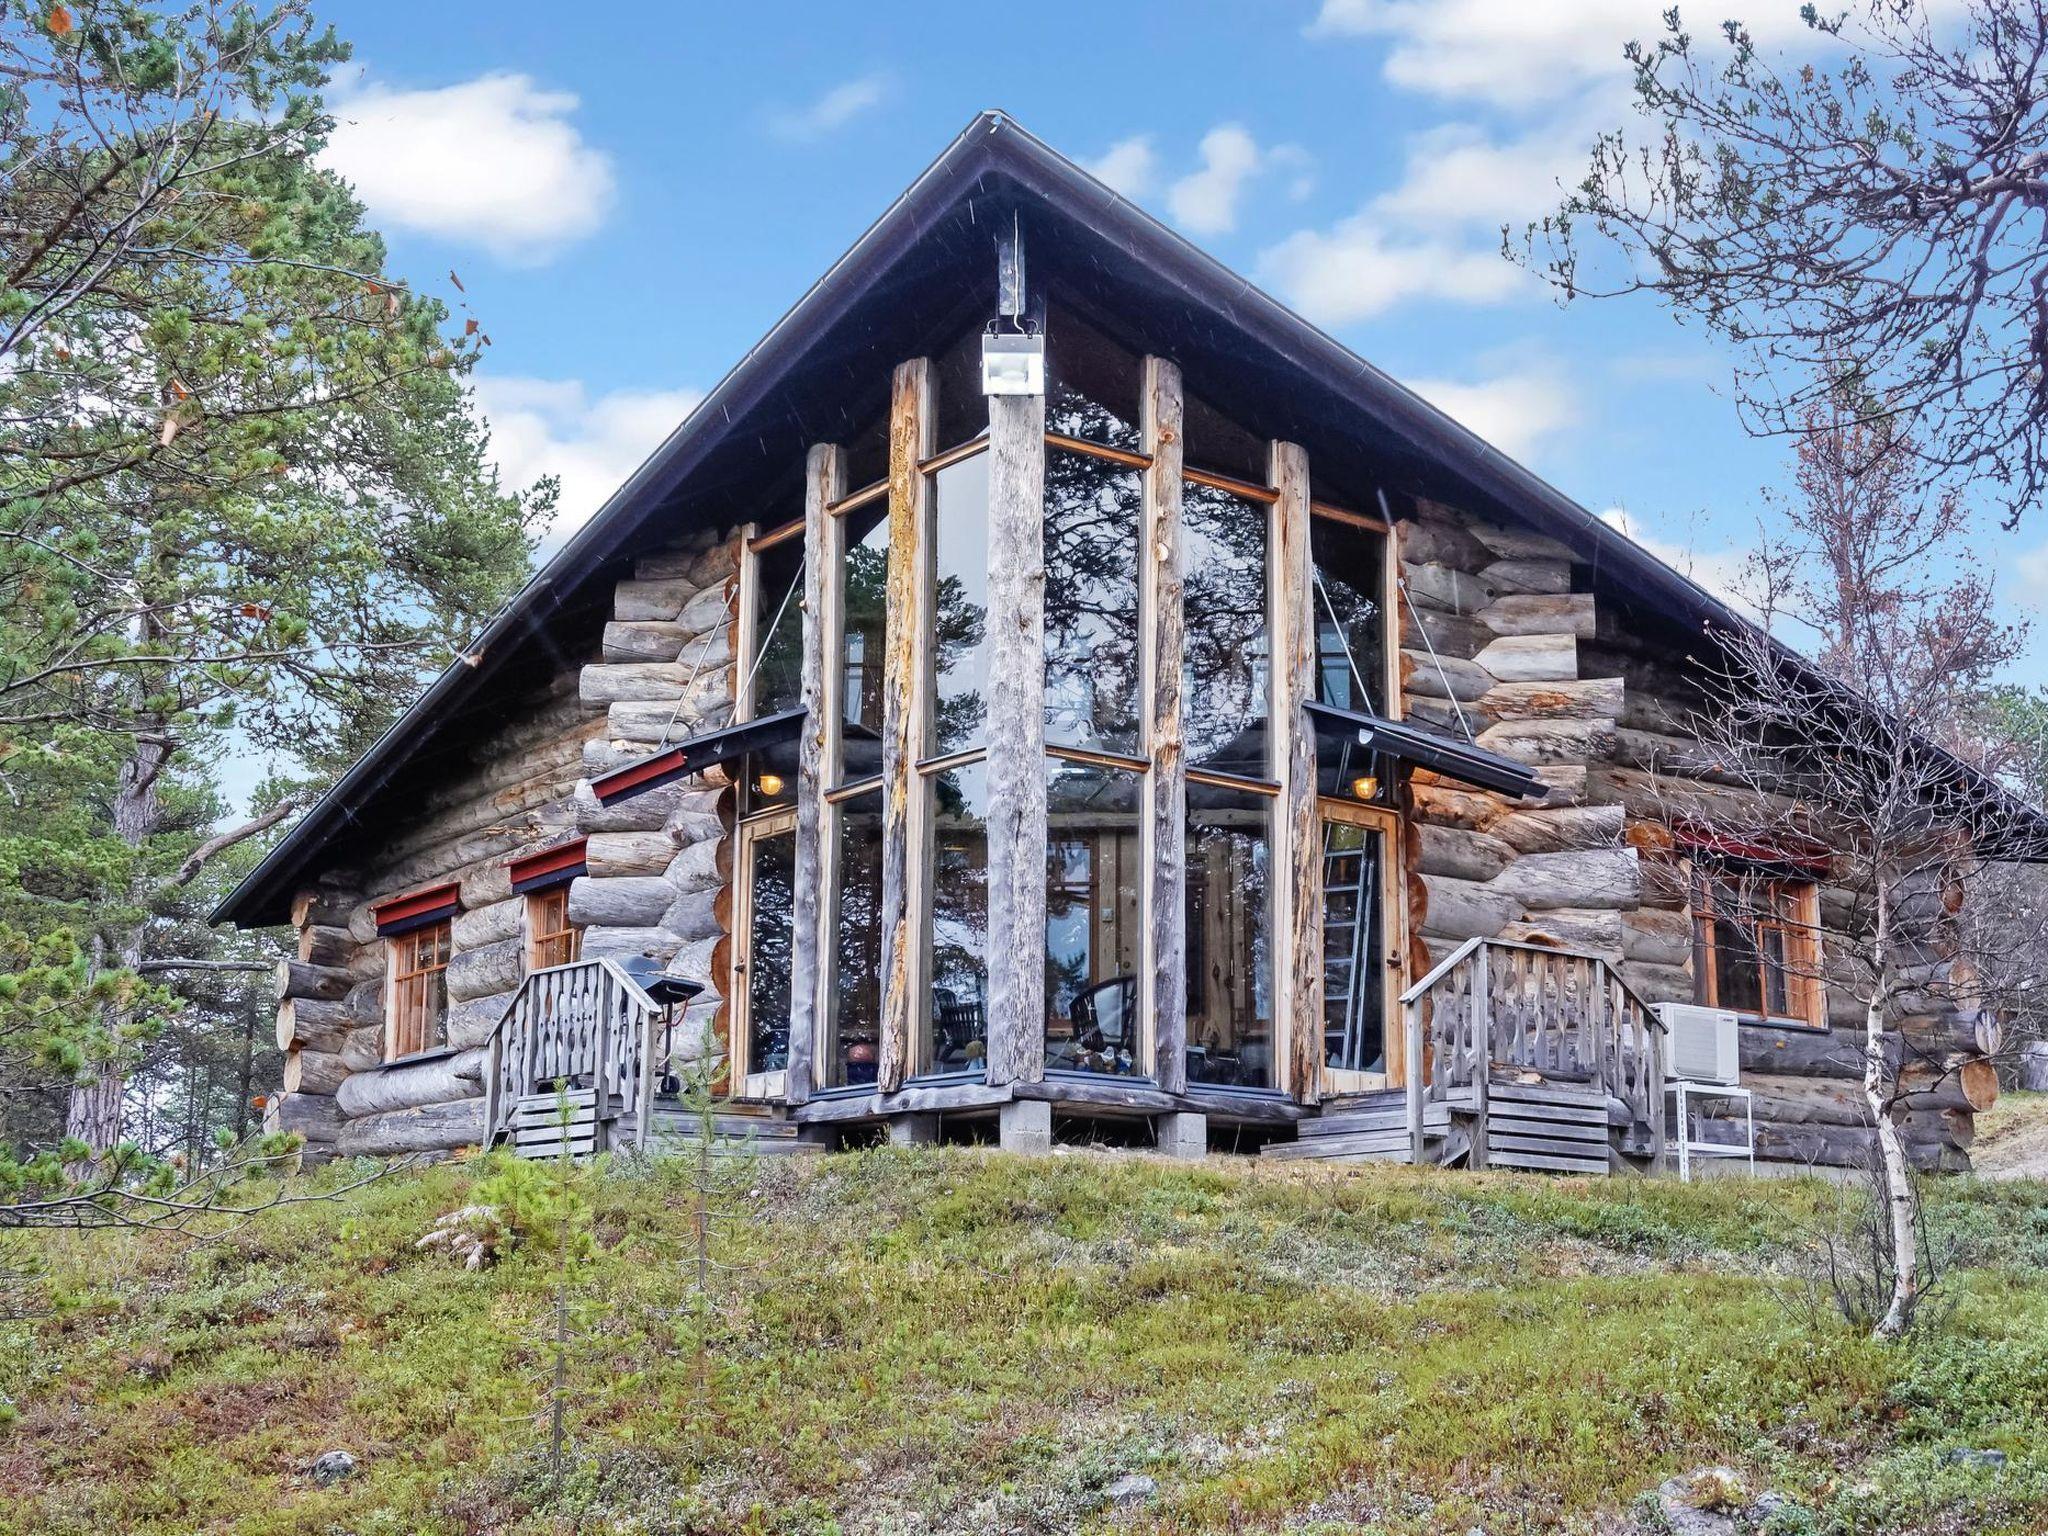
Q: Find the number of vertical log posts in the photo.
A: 5